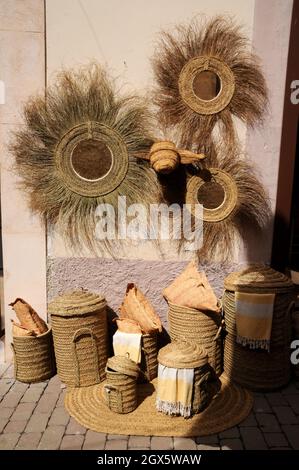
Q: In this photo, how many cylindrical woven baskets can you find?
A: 7